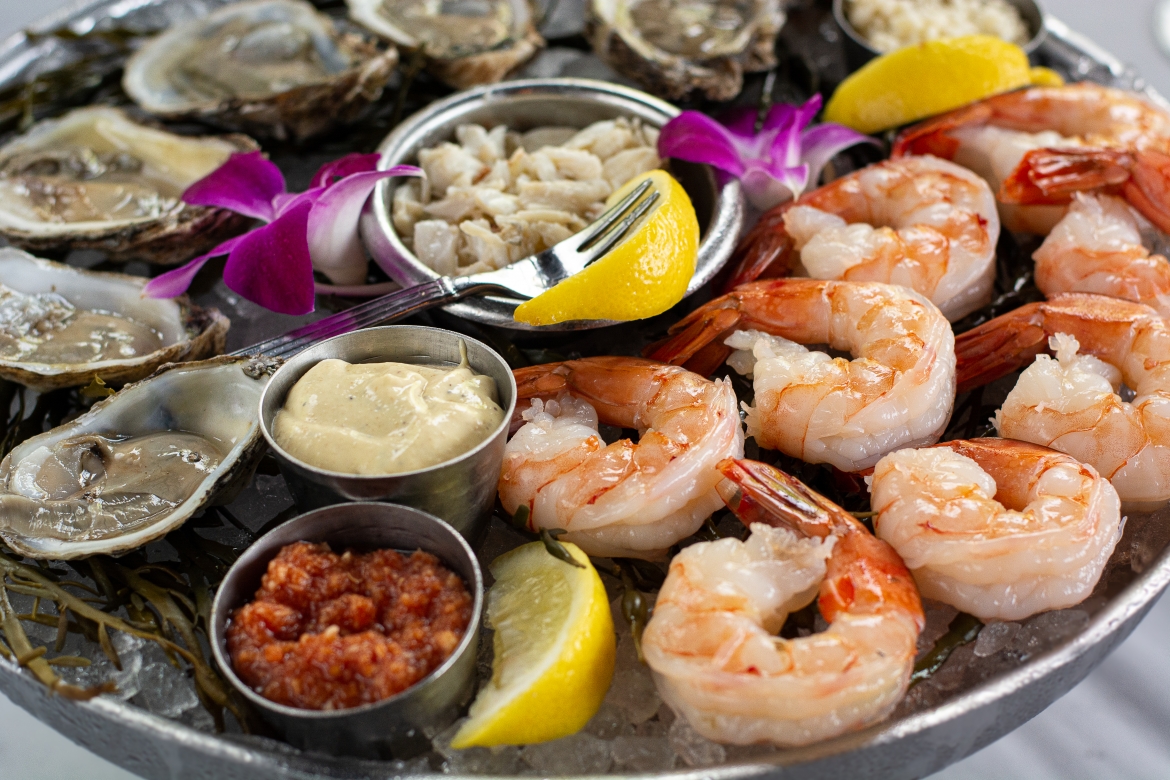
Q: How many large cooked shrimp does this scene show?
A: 8